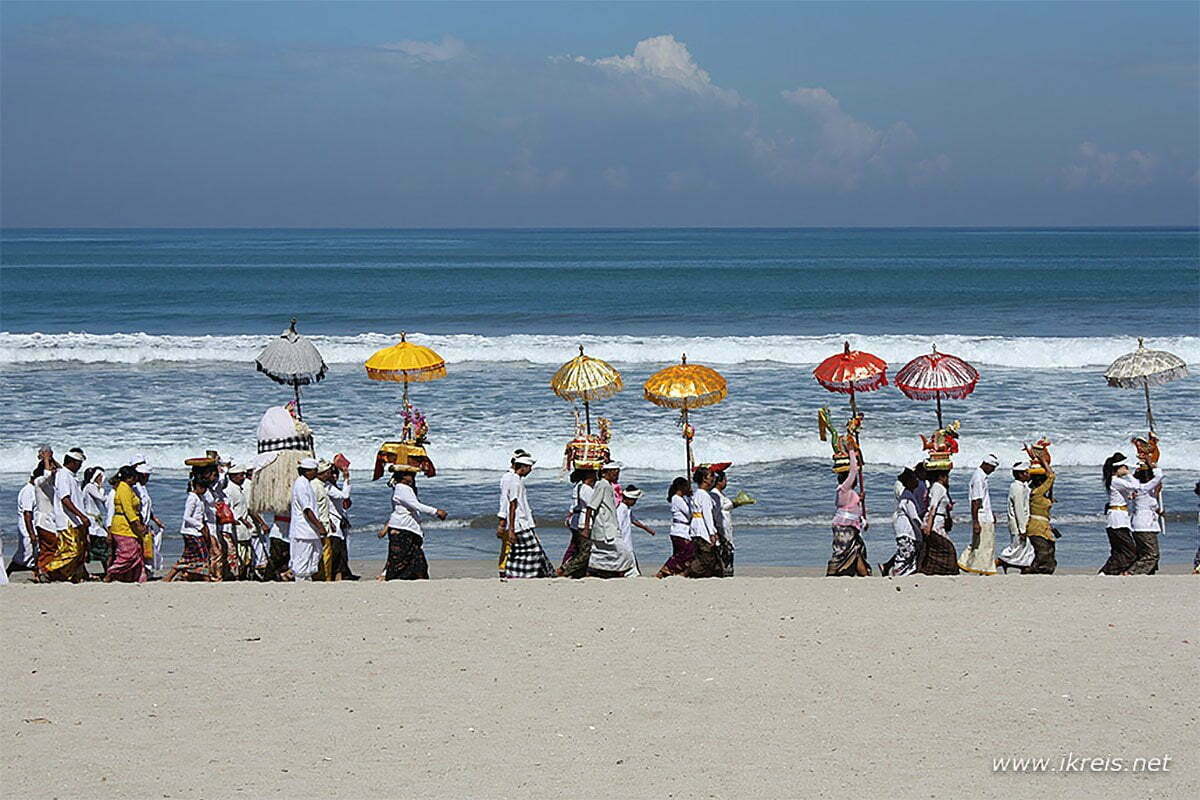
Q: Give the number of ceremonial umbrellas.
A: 7